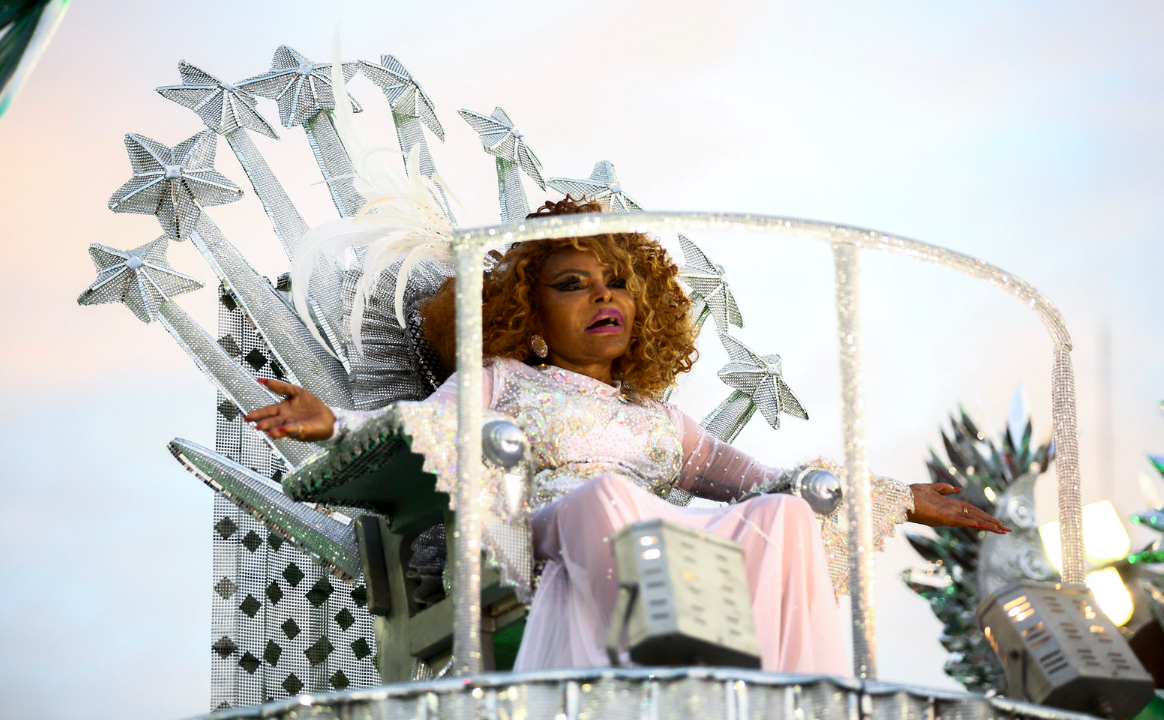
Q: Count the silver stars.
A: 9